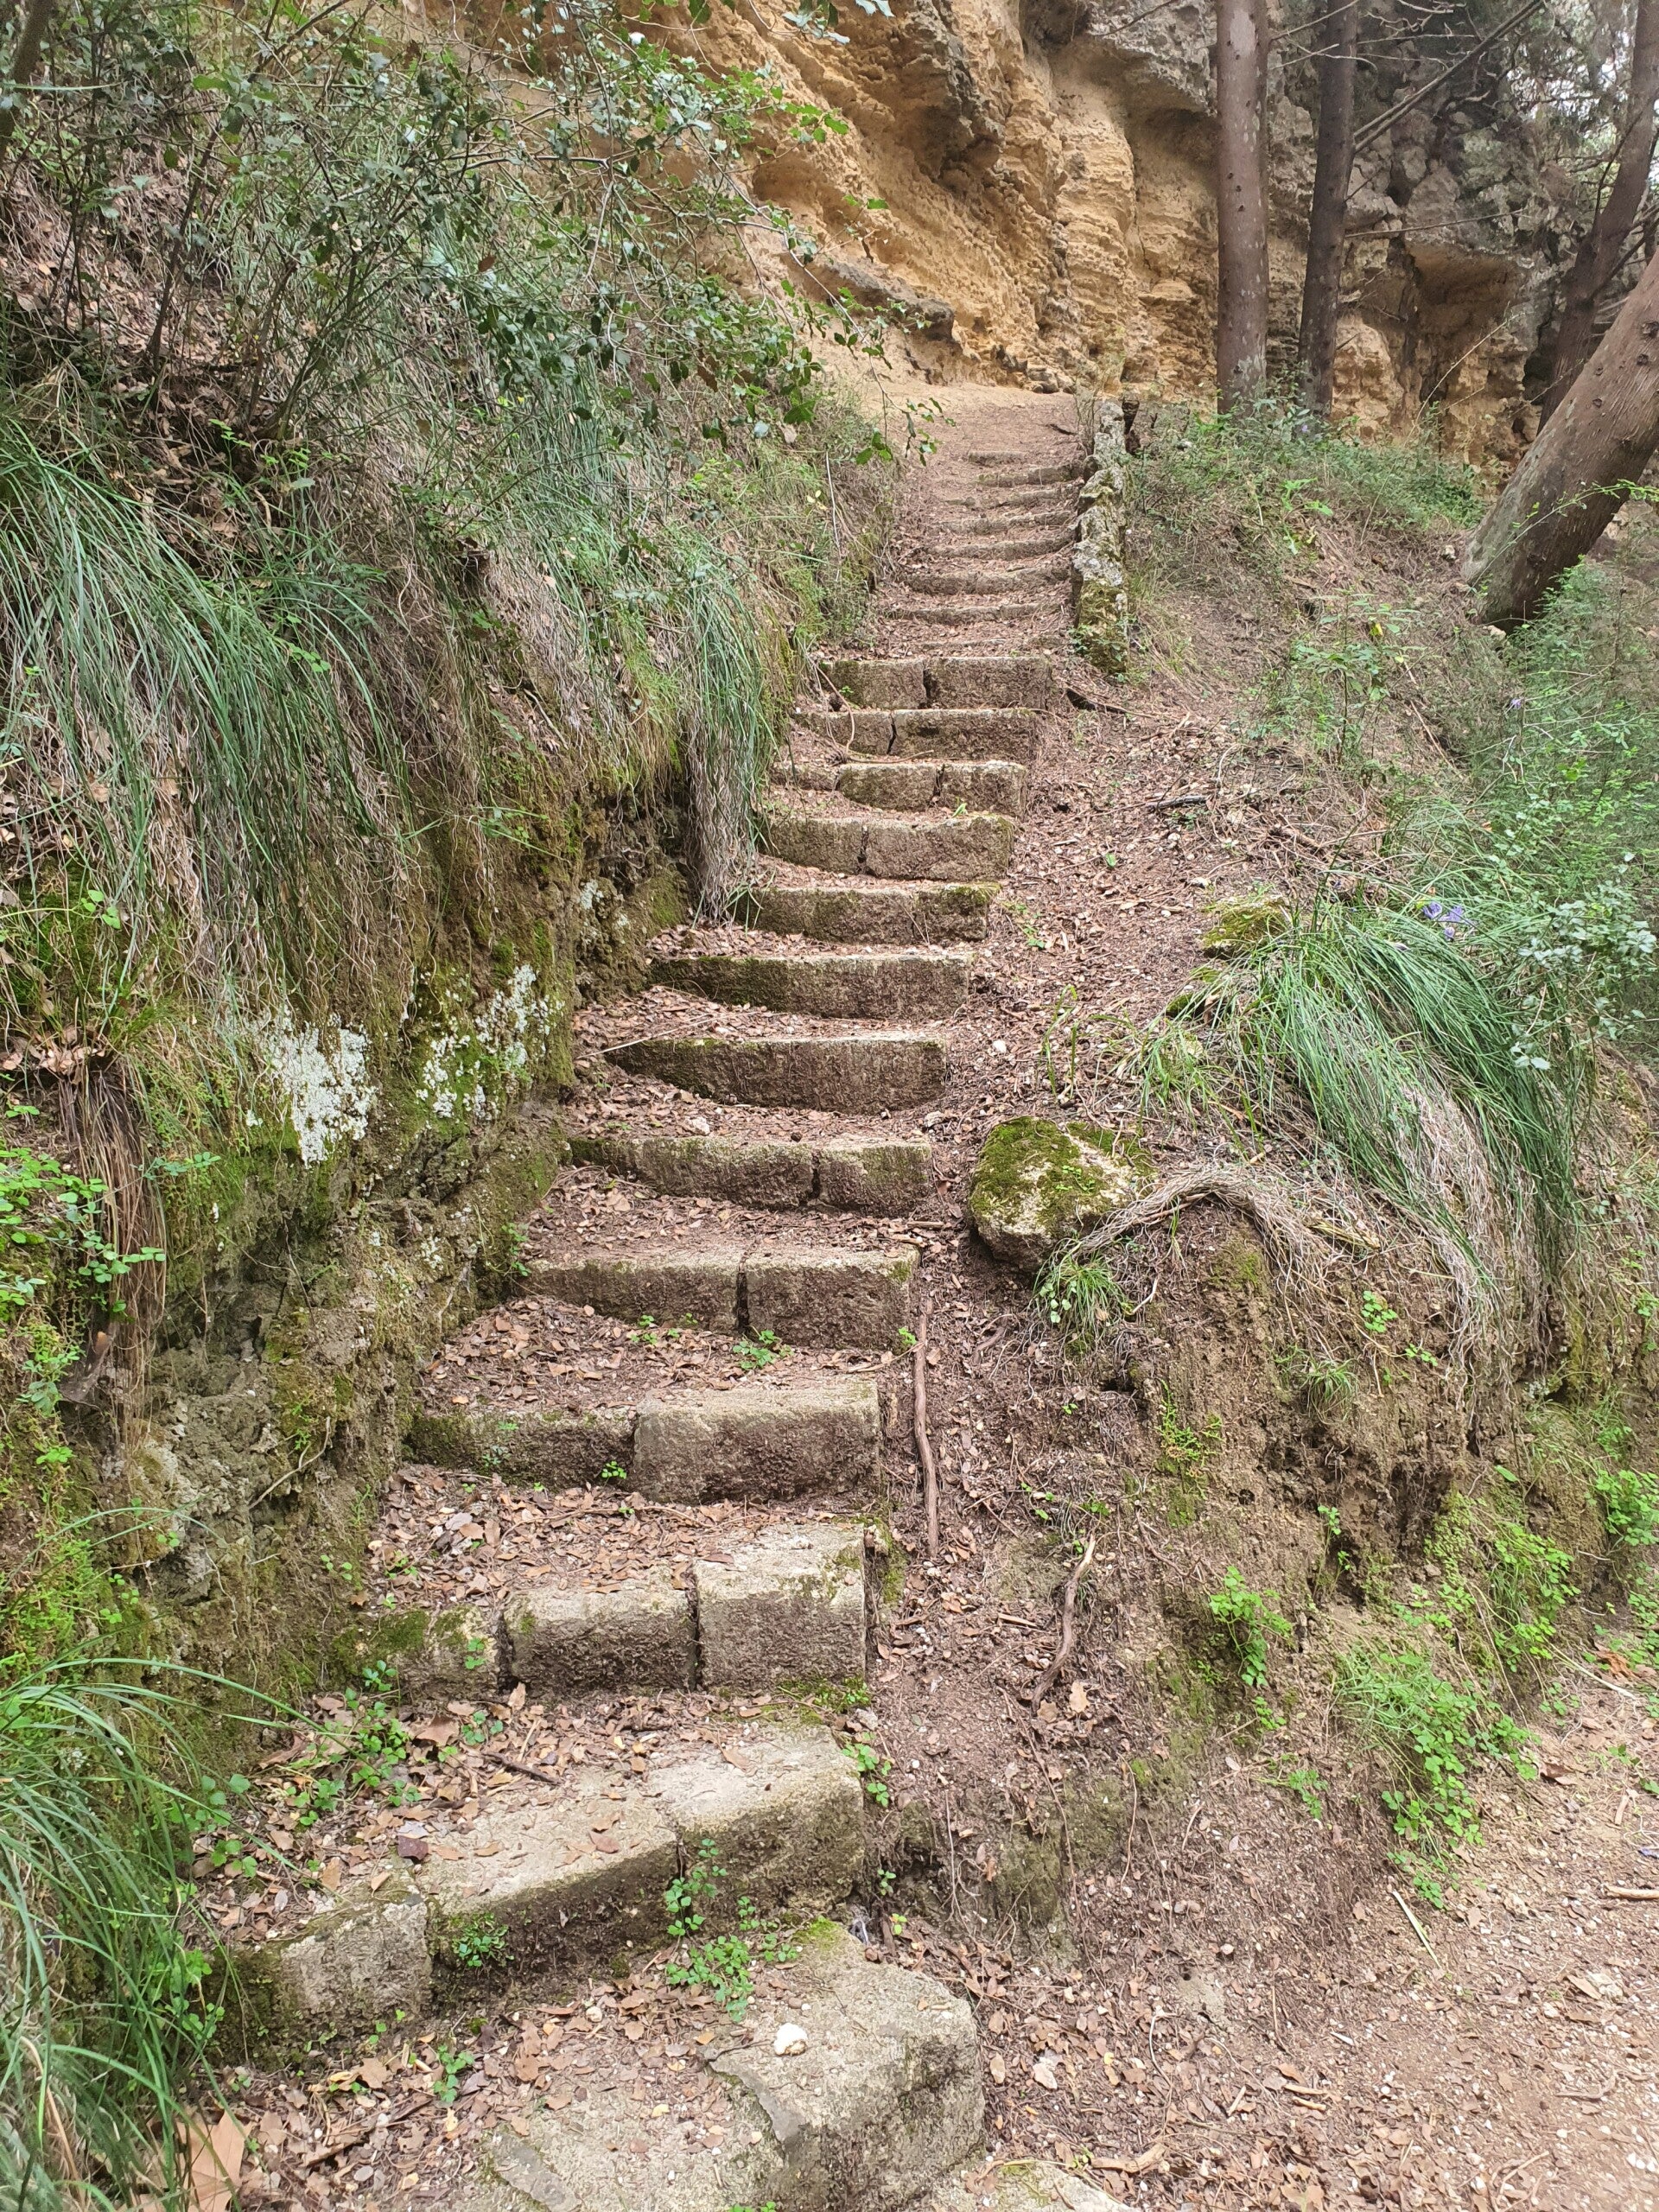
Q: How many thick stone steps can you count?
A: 13